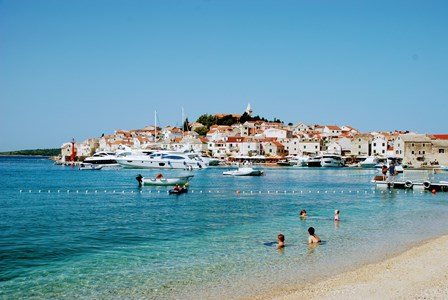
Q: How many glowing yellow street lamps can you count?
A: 0